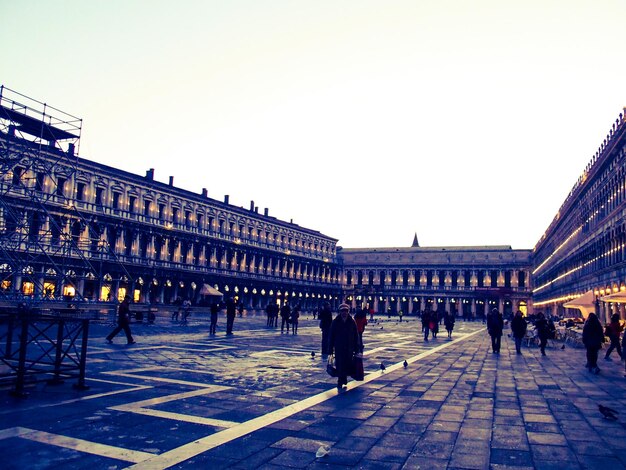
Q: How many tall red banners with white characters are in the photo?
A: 0